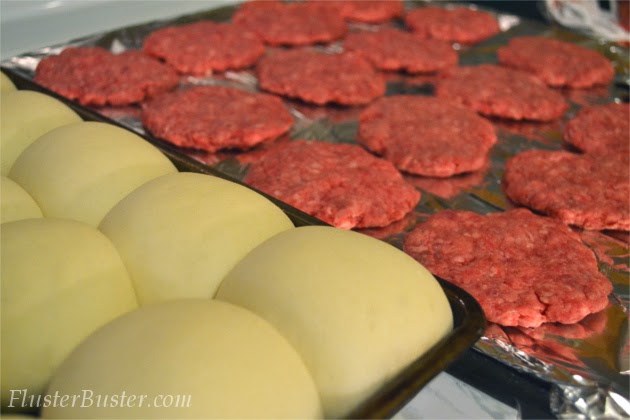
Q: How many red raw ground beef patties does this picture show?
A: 15